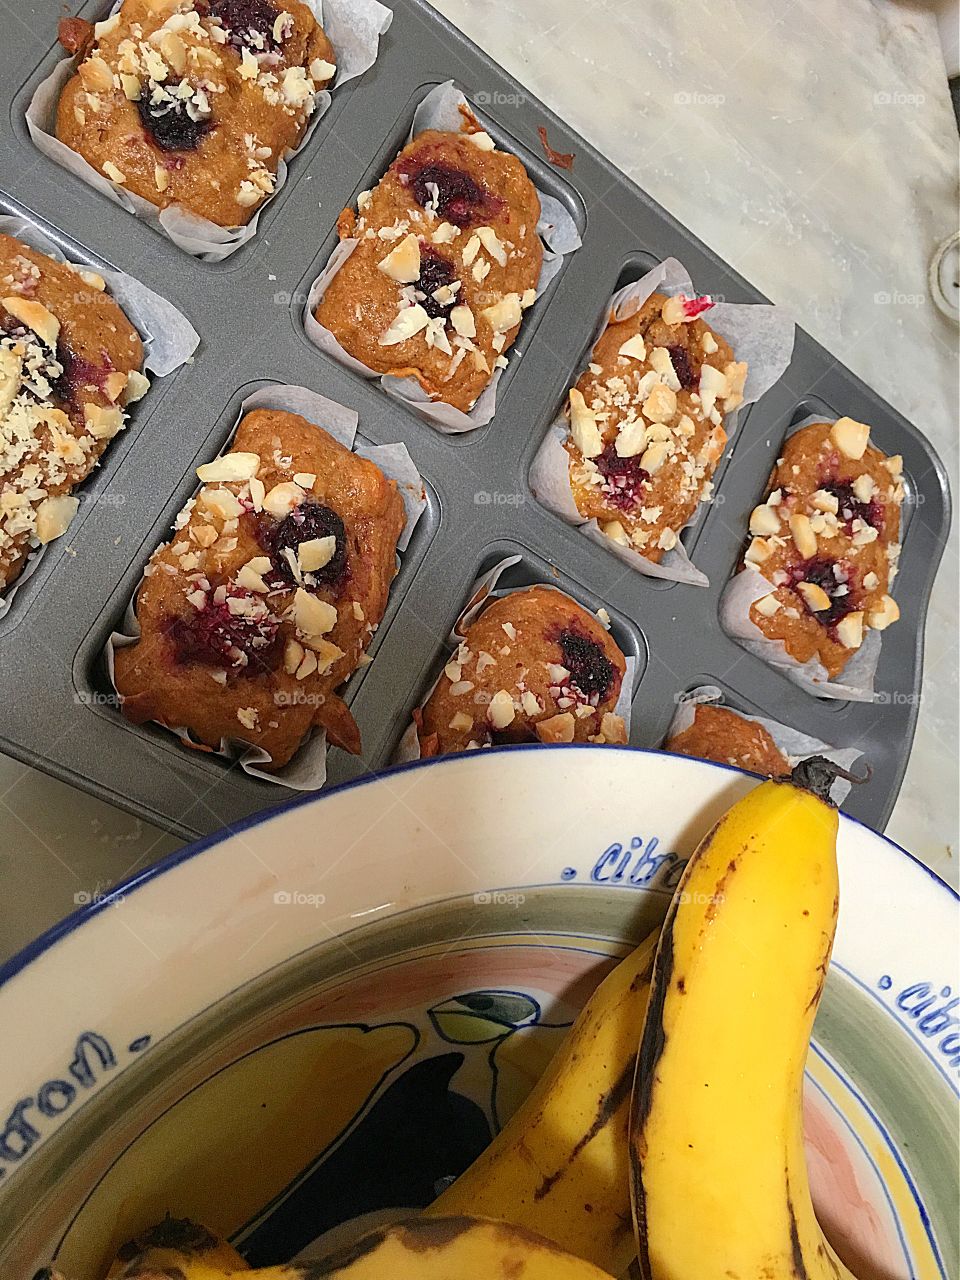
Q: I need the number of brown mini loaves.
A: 8